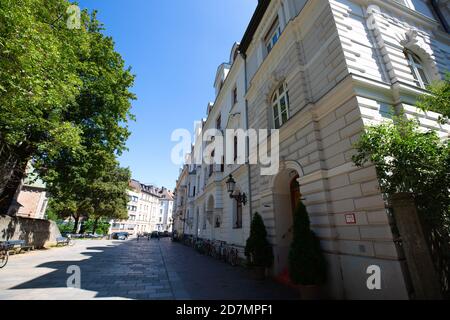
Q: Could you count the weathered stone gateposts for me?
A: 1